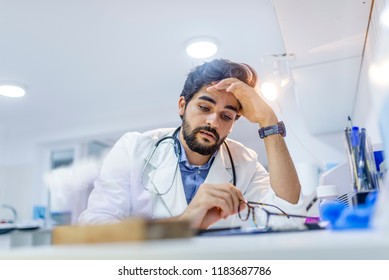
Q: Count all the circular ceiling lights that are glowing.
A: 2